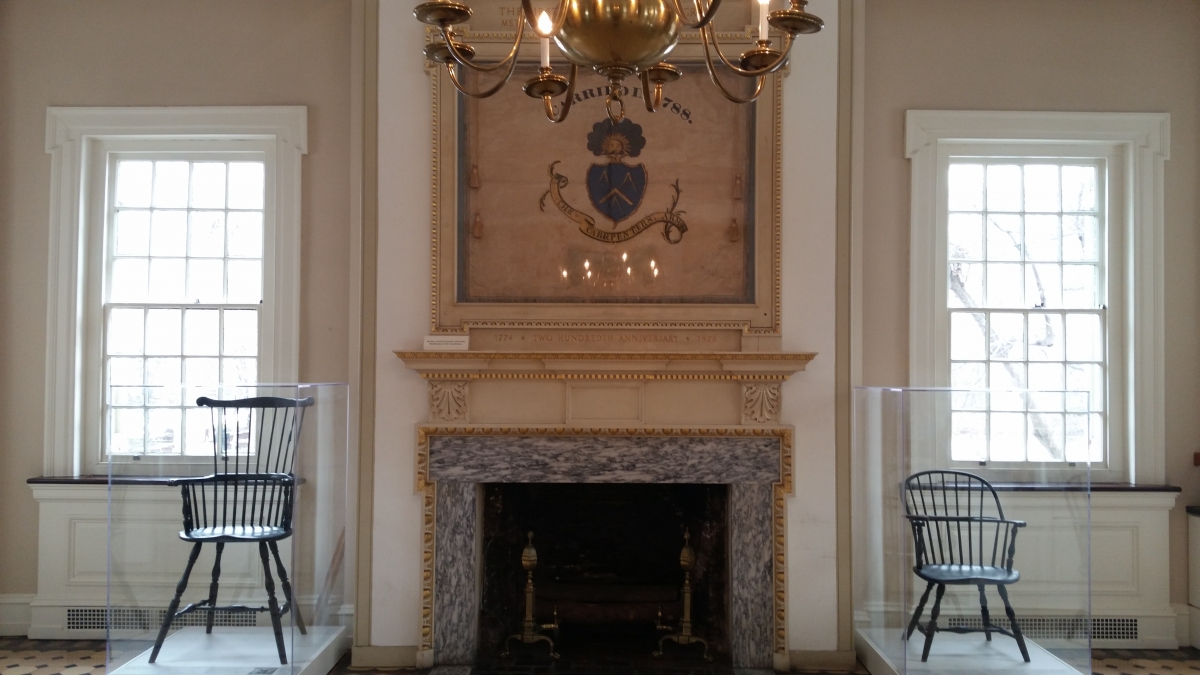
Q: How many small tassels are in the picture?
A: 4